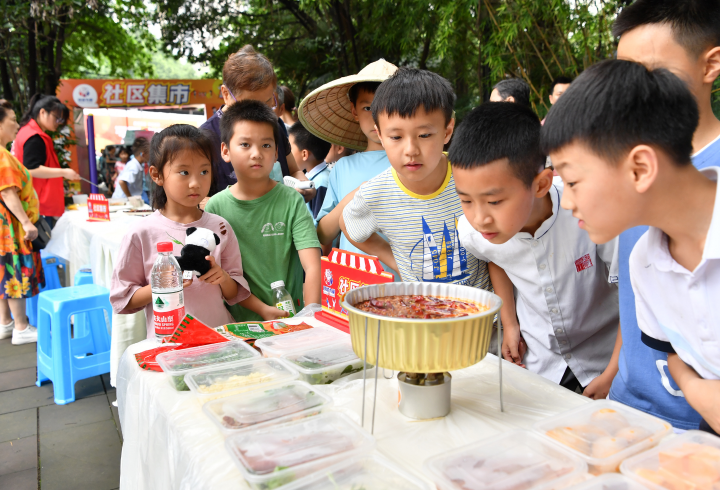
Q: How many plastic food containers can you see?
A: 11